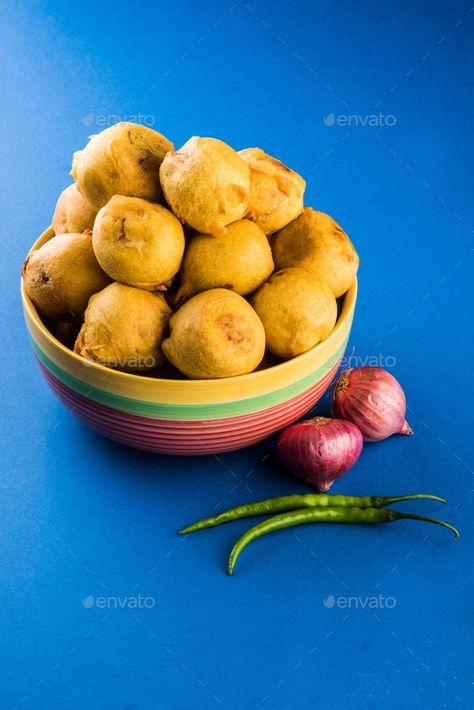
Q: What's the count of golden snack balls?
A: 11